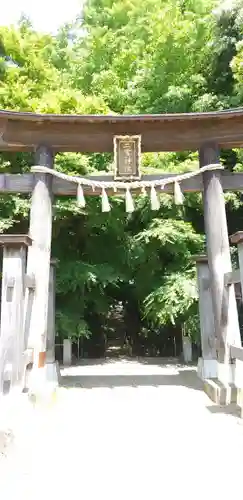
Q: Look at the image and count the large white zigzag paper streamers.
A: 5